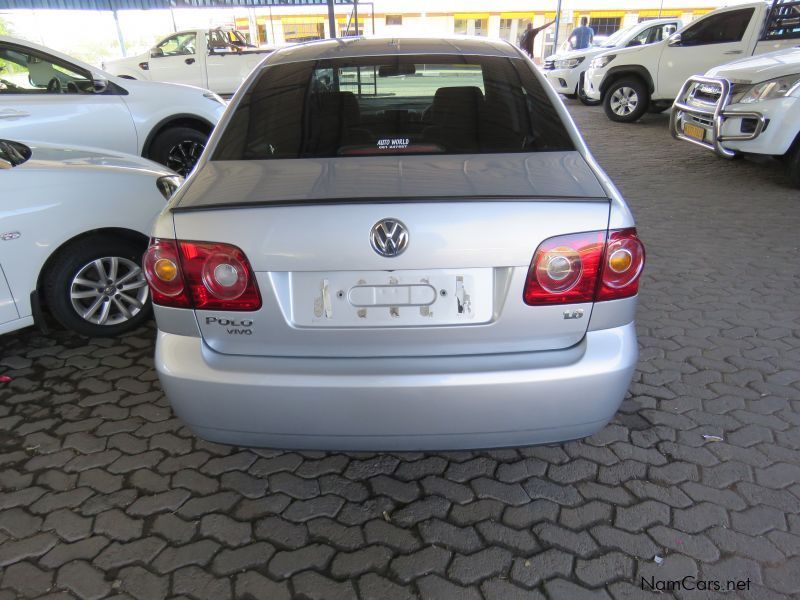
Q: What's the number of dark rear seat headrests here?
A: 2